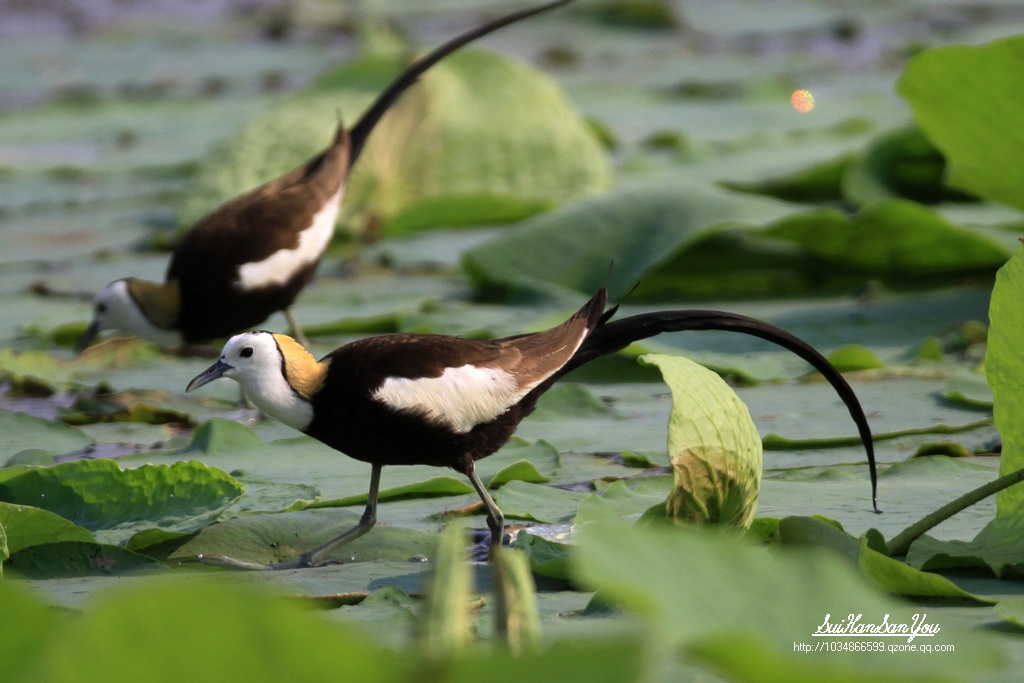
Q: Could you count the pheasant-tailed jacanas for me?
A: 2